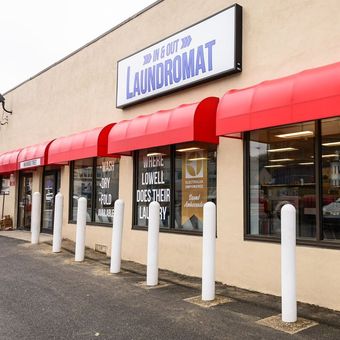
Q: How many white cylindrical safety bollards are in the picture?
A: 7